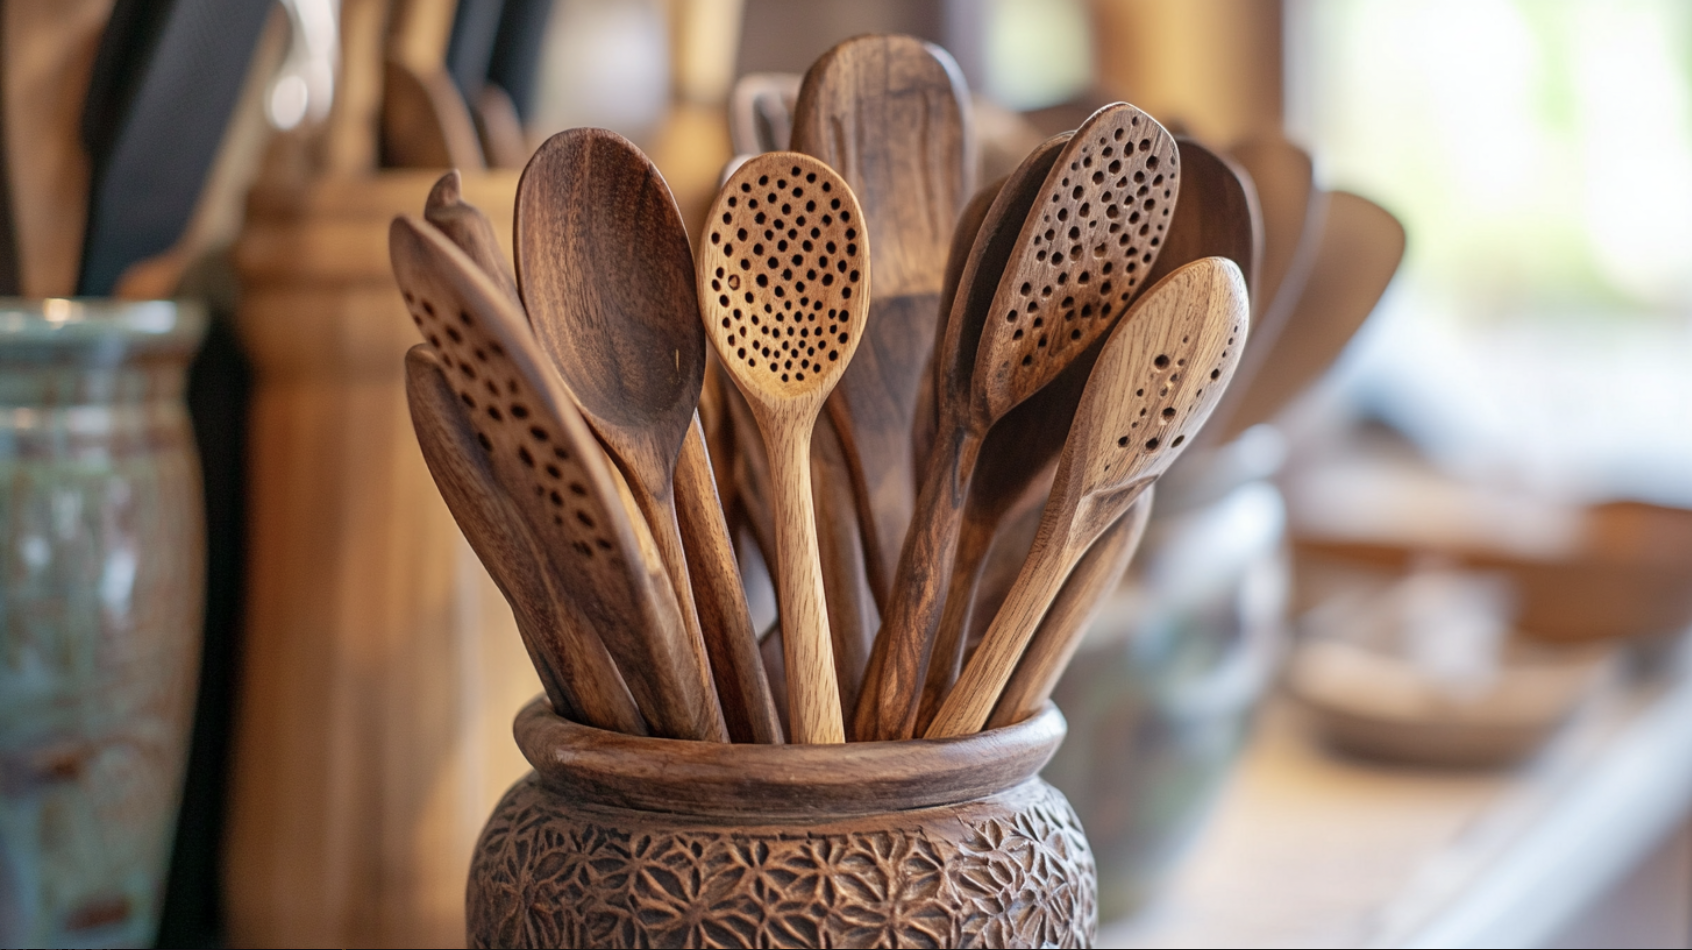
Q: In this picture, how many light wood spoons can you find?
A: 2